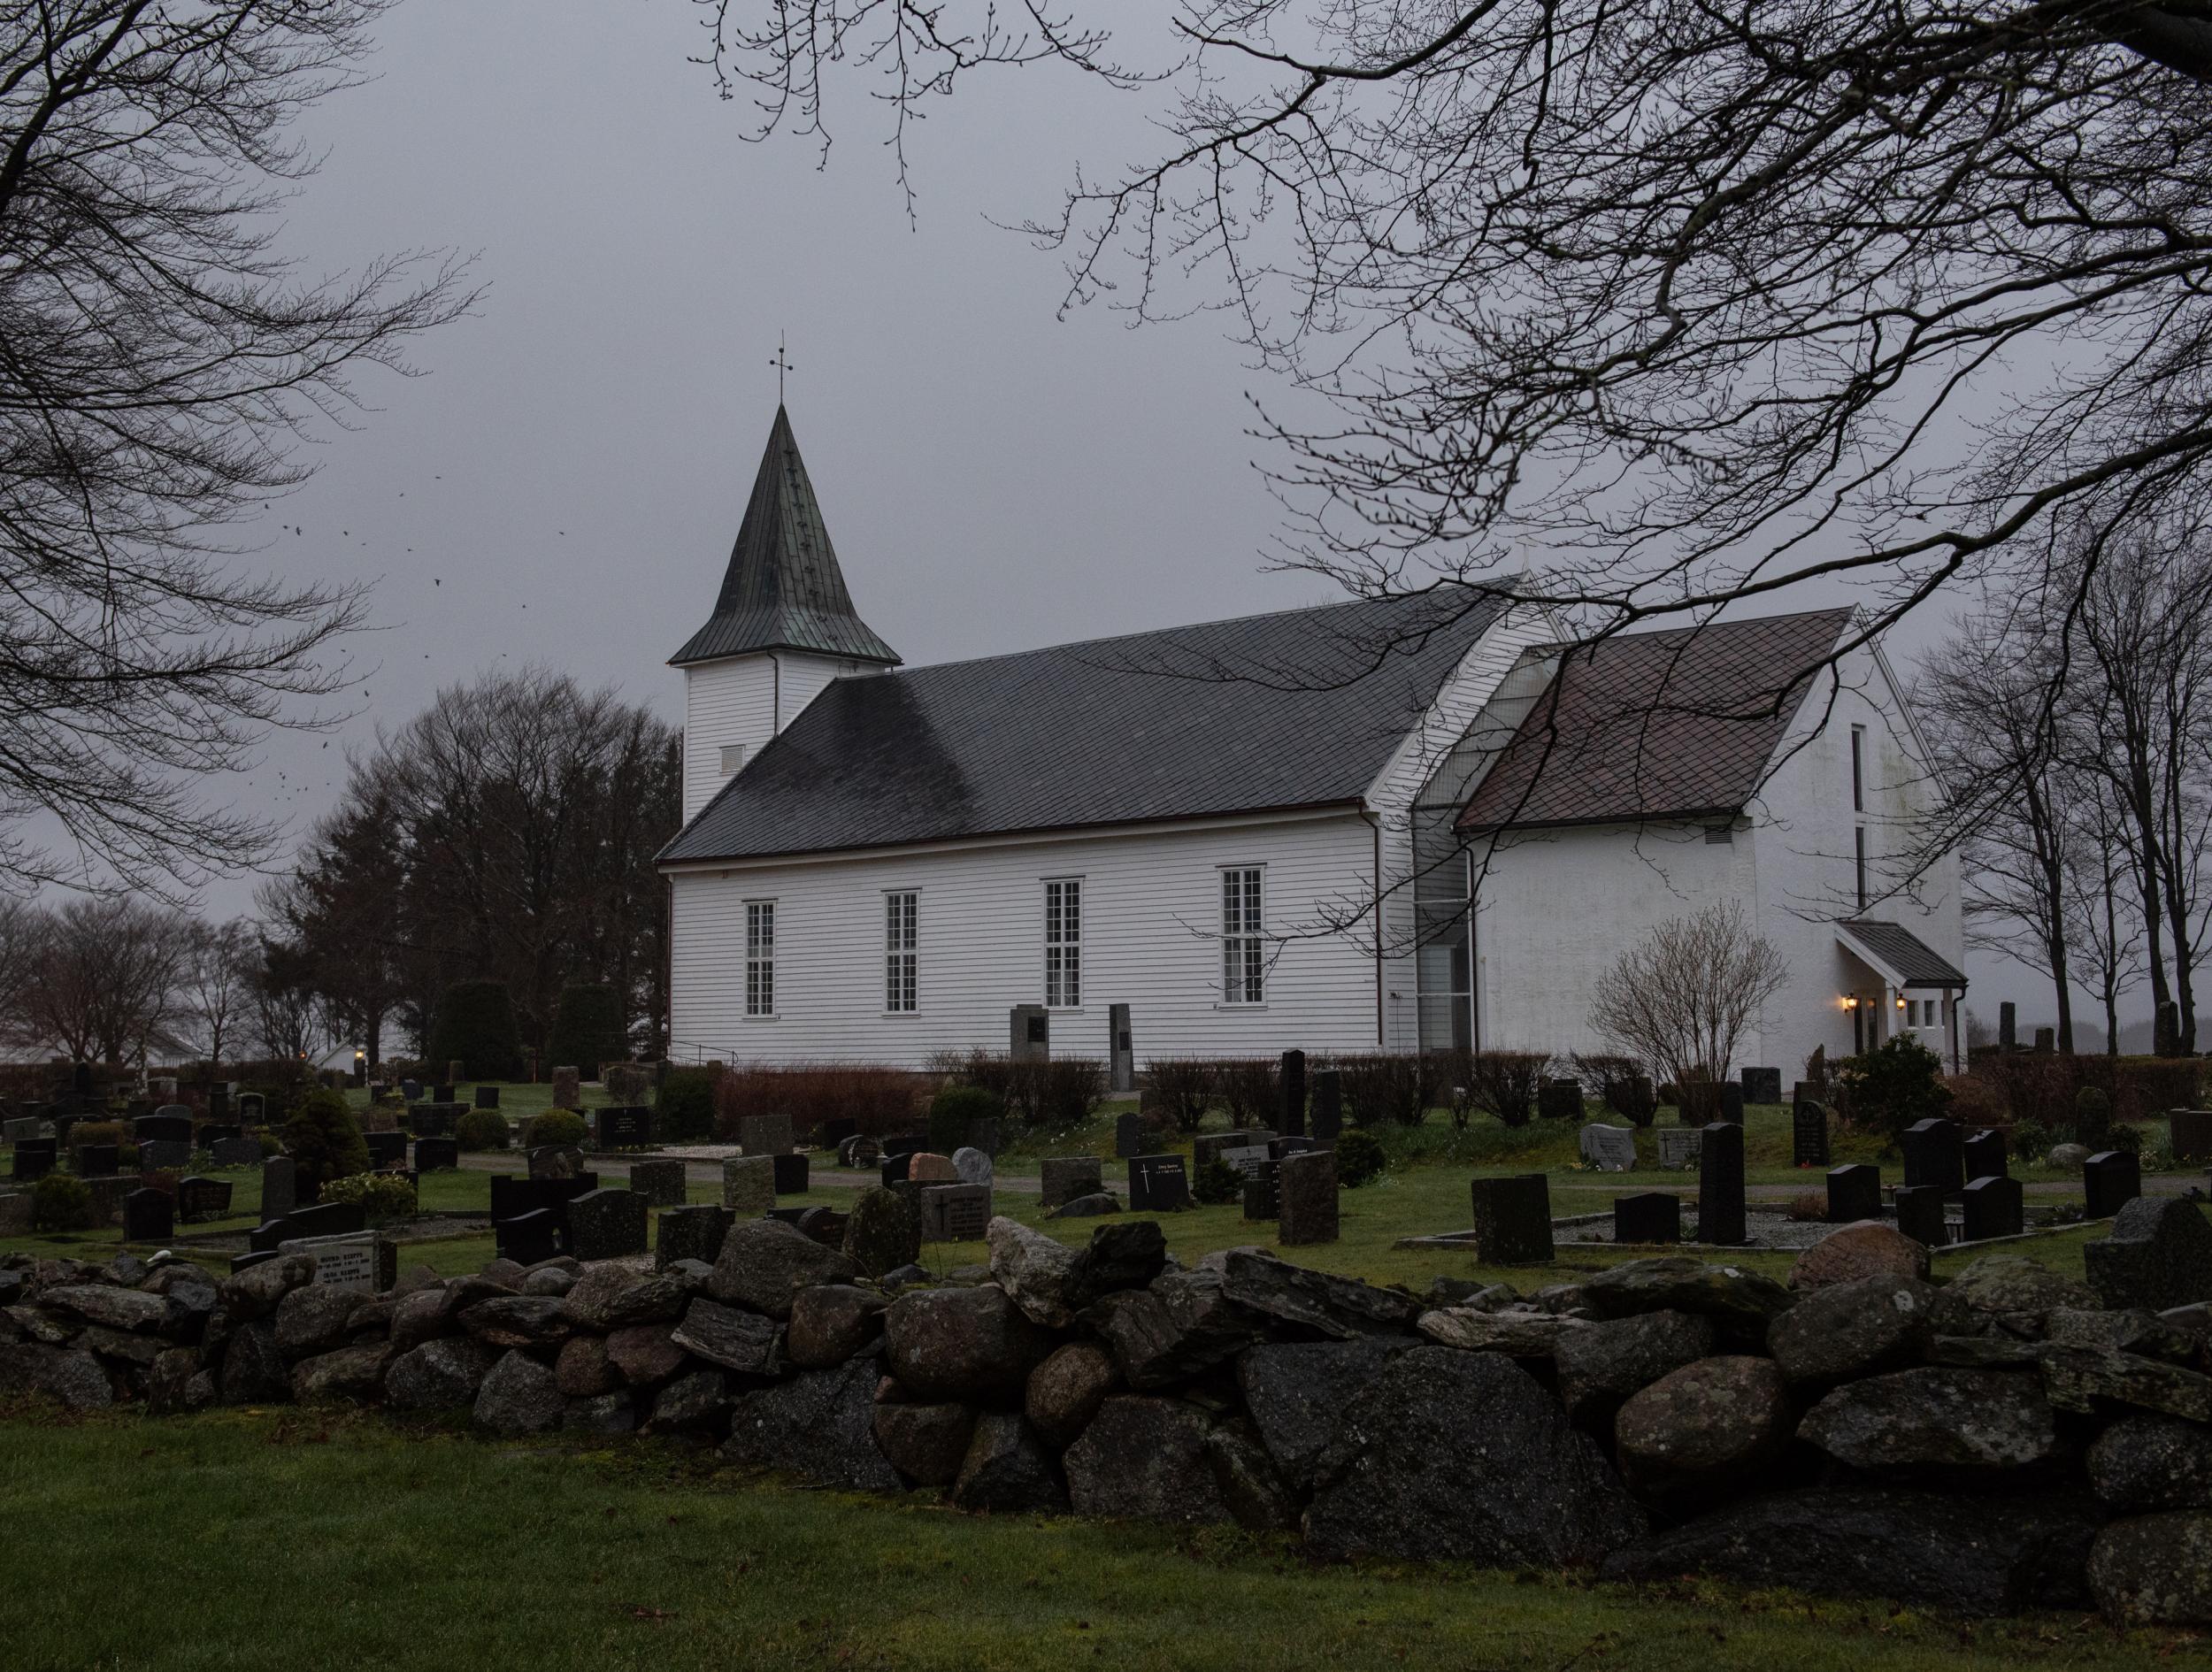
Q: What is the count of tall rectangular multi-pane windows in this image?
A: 4